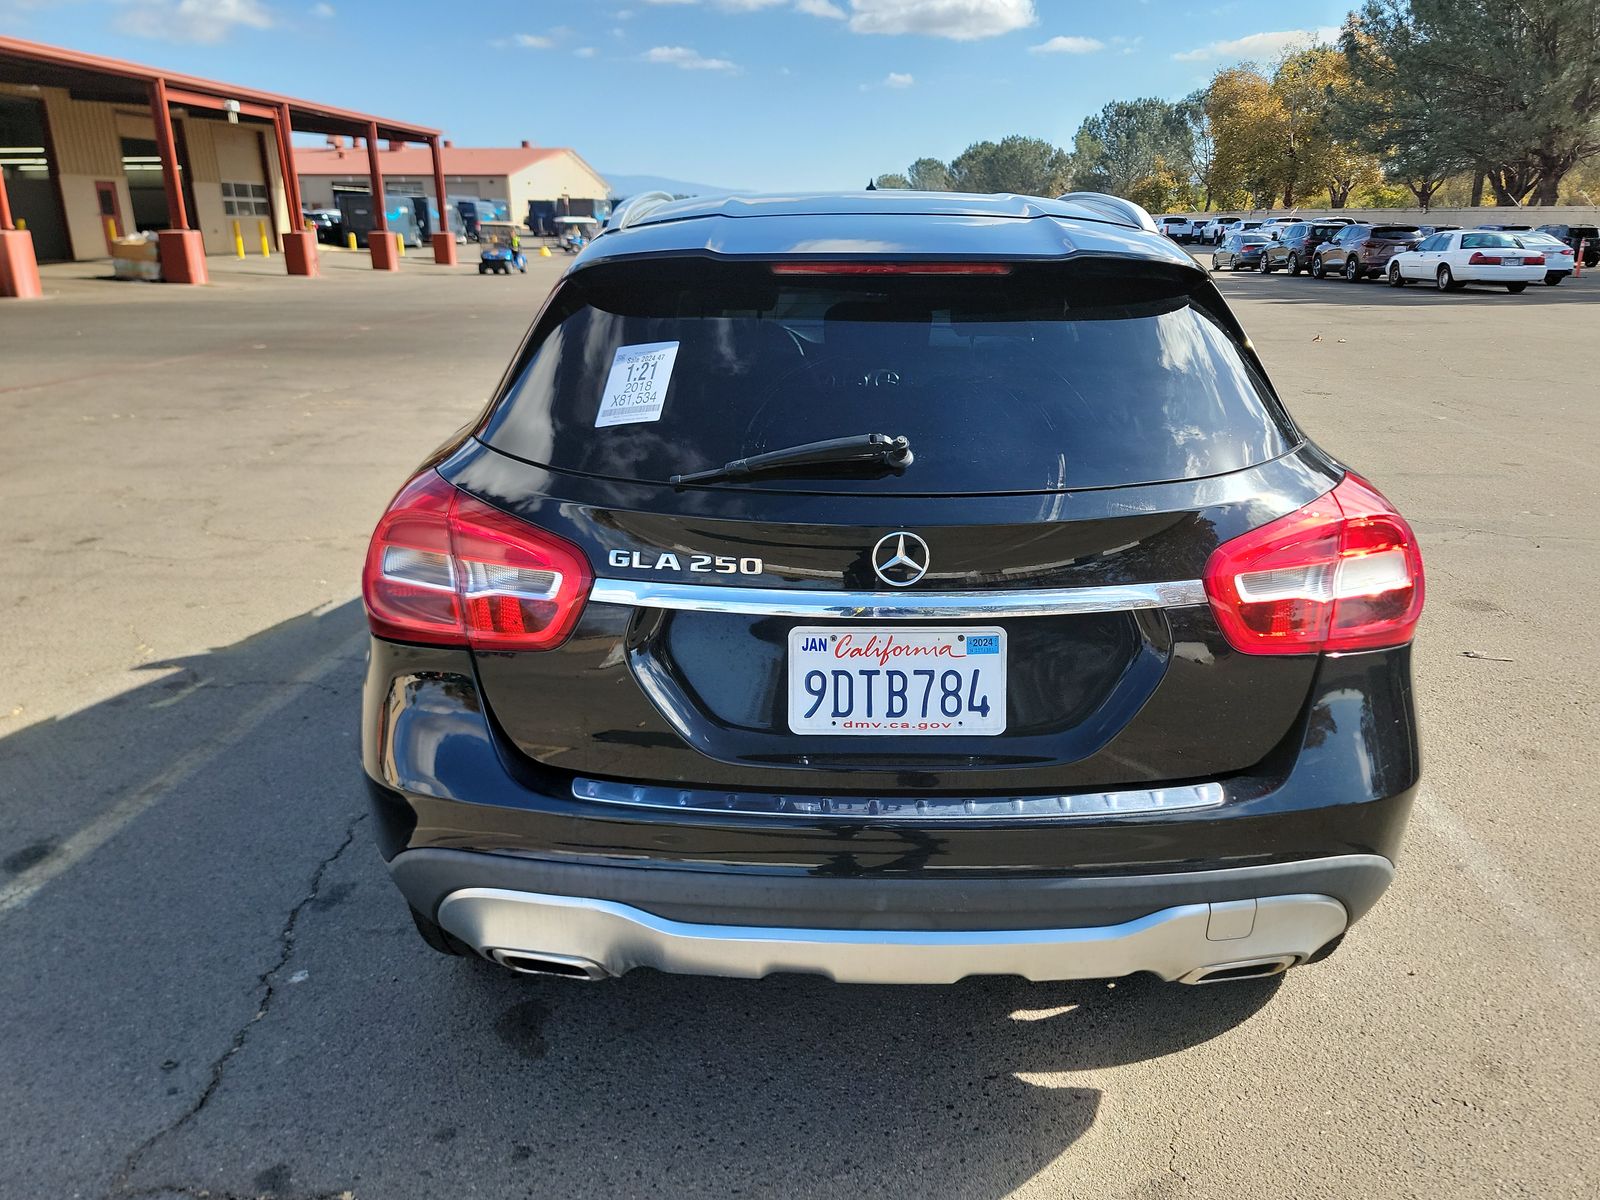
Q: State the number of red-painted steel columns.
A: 5